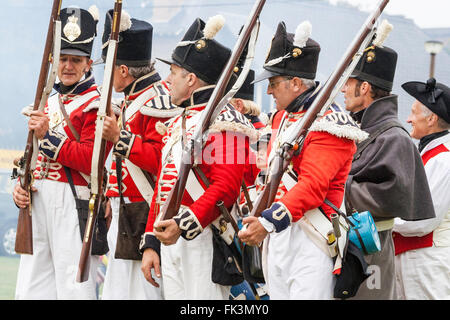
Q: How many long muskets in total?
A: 4